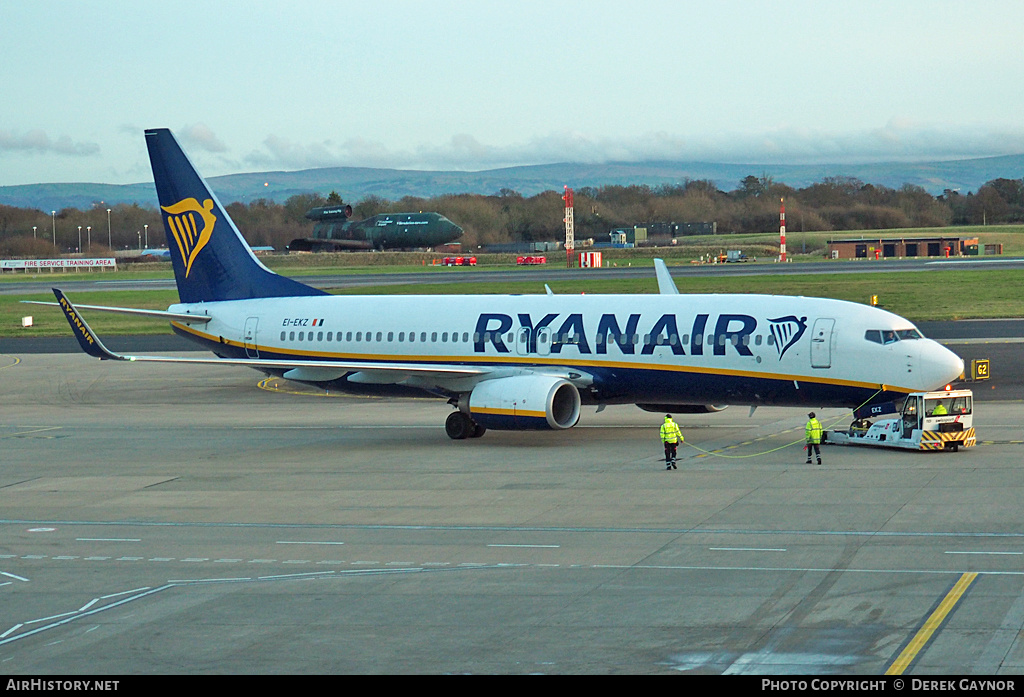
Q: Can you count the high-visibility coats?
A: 3